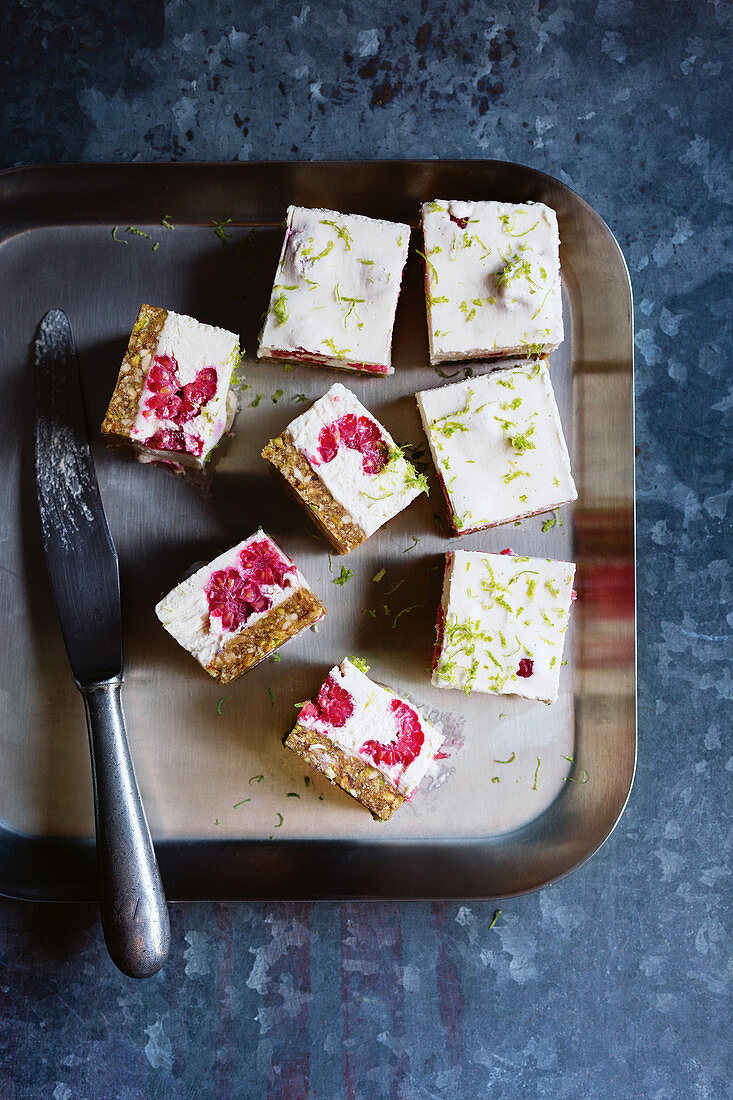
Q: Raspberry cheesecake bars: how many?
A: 8